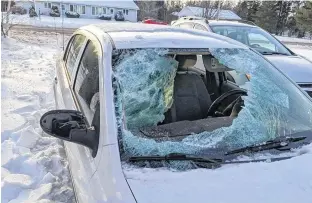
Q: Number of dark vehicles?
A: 0